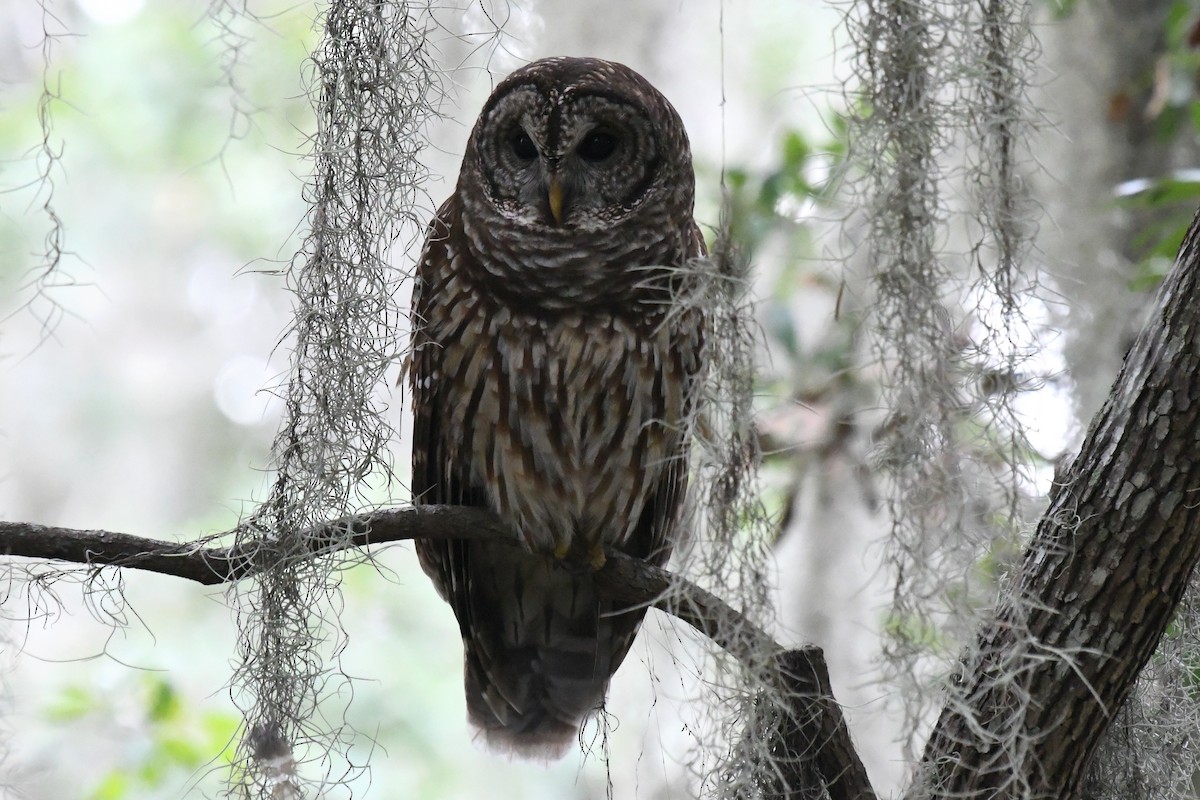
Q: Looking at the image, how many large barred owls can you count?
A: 1